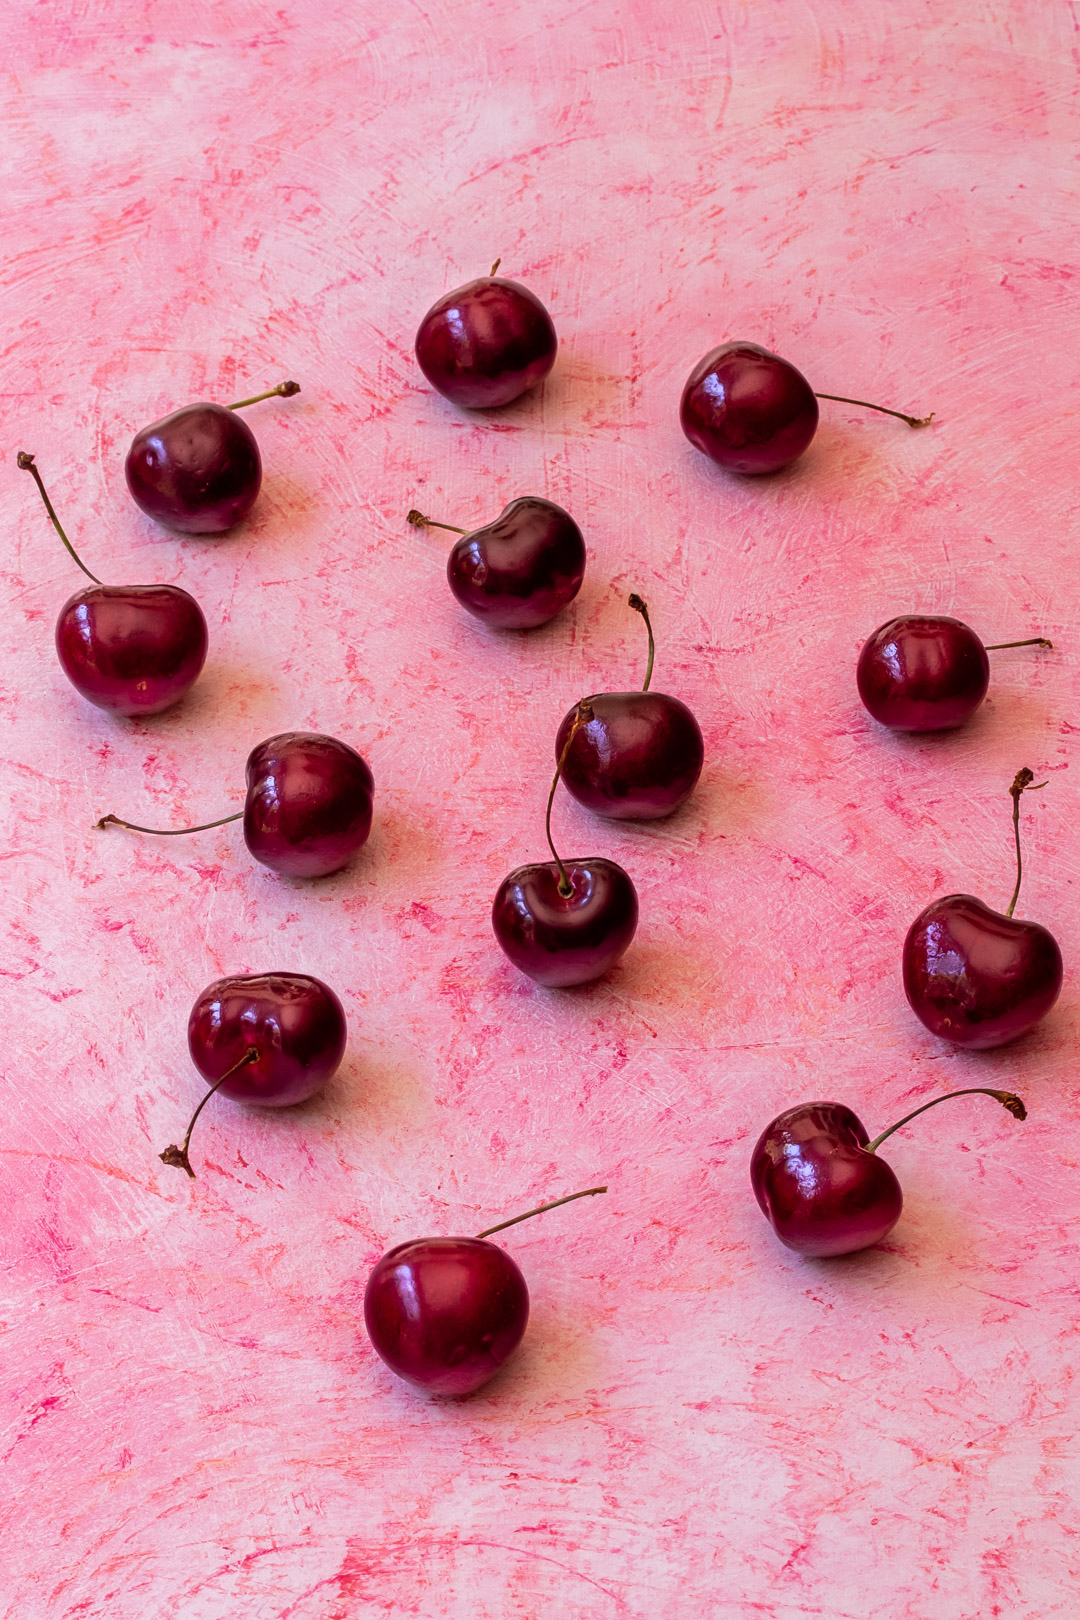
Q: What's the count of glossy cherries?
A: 13